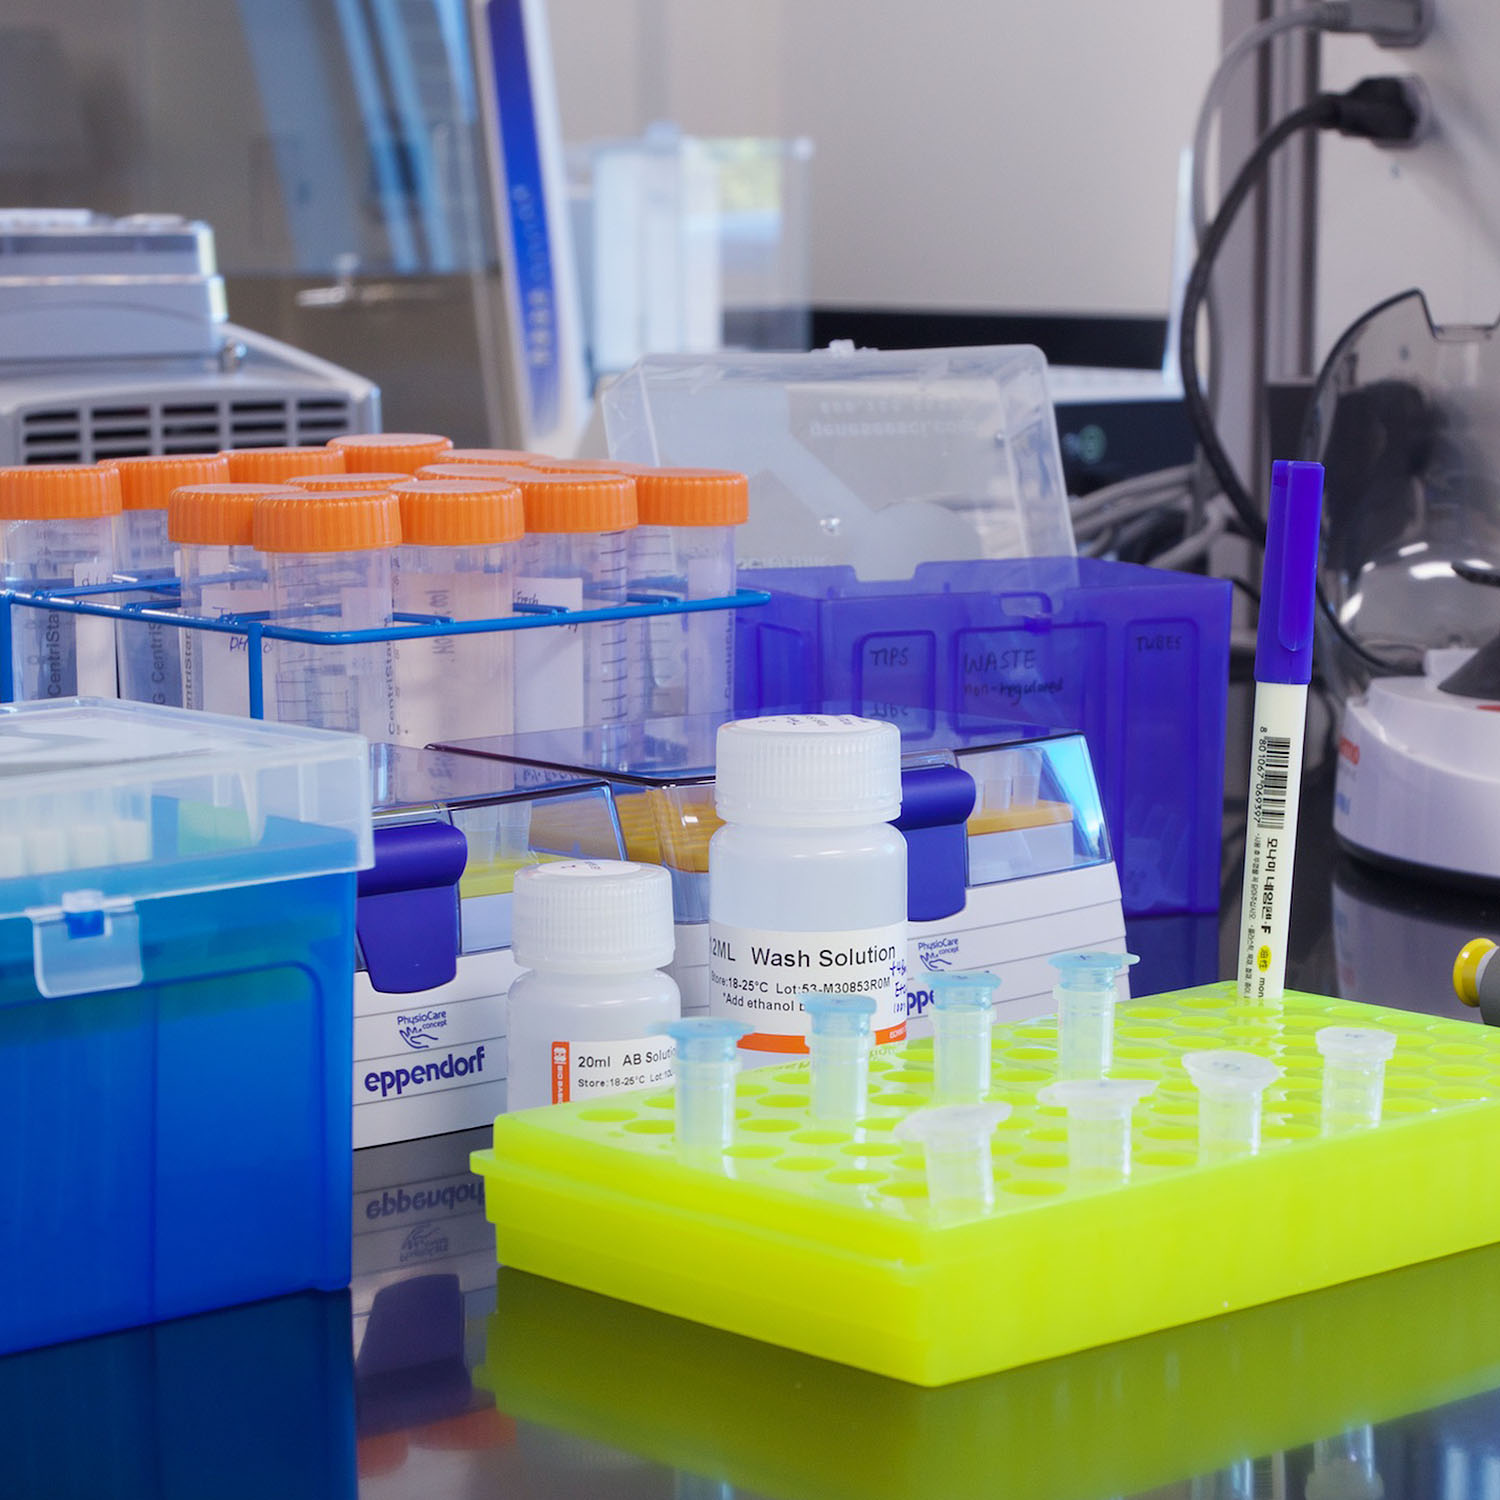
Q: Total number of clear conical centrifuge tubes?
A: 13